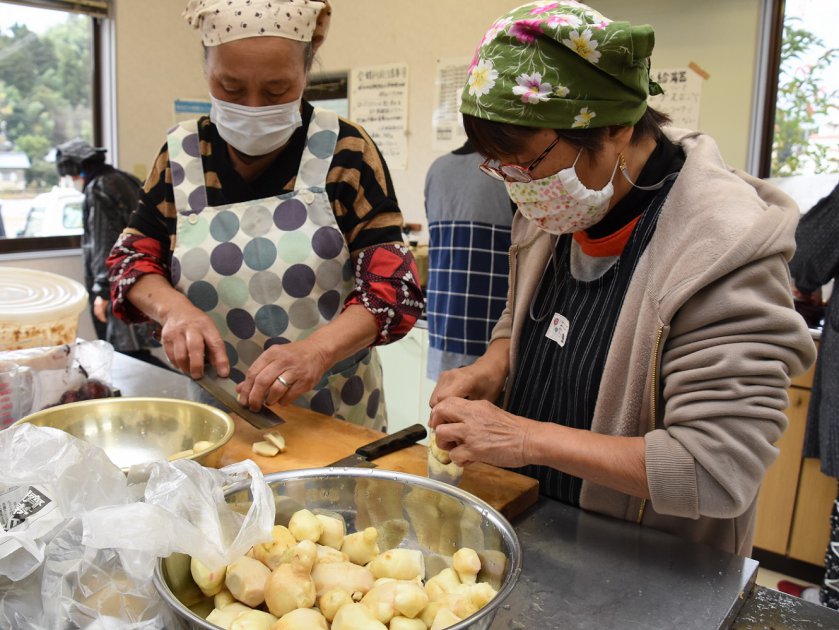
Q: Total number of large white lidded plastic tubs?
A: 1